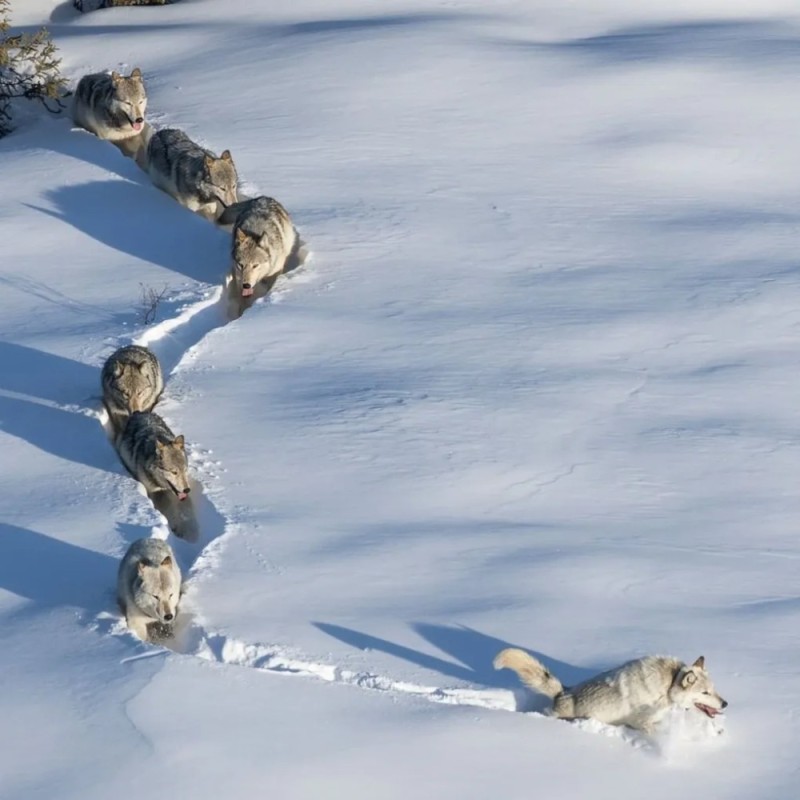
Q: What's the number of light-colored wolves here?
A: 2